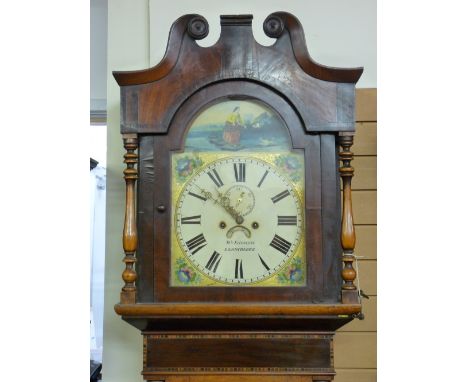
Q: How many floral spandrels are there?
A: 4